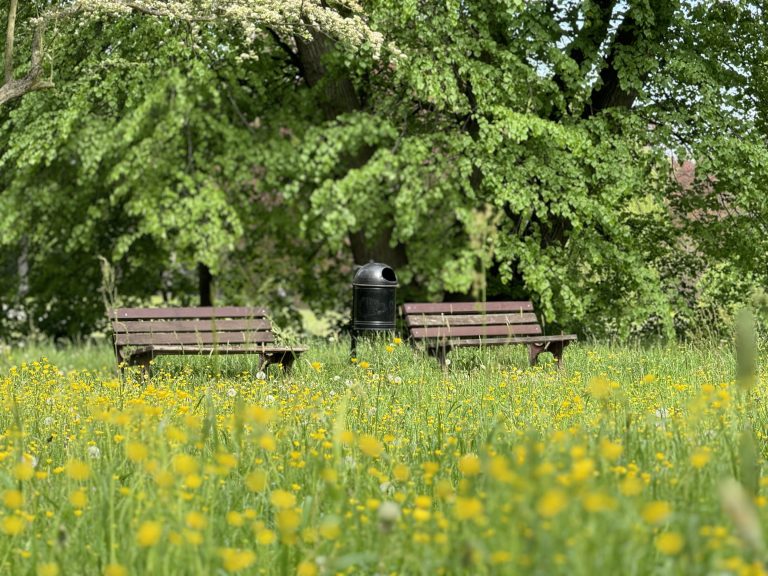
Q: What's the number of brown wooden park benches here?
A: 2